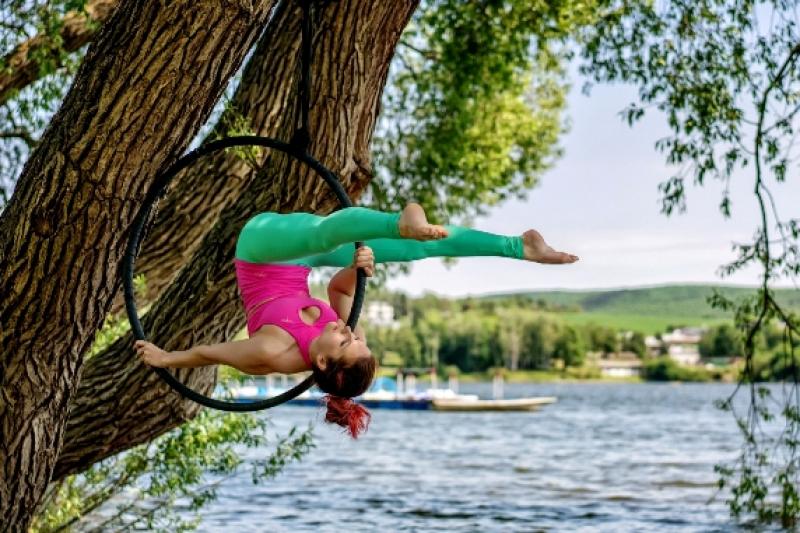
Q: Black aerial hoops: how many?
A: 1